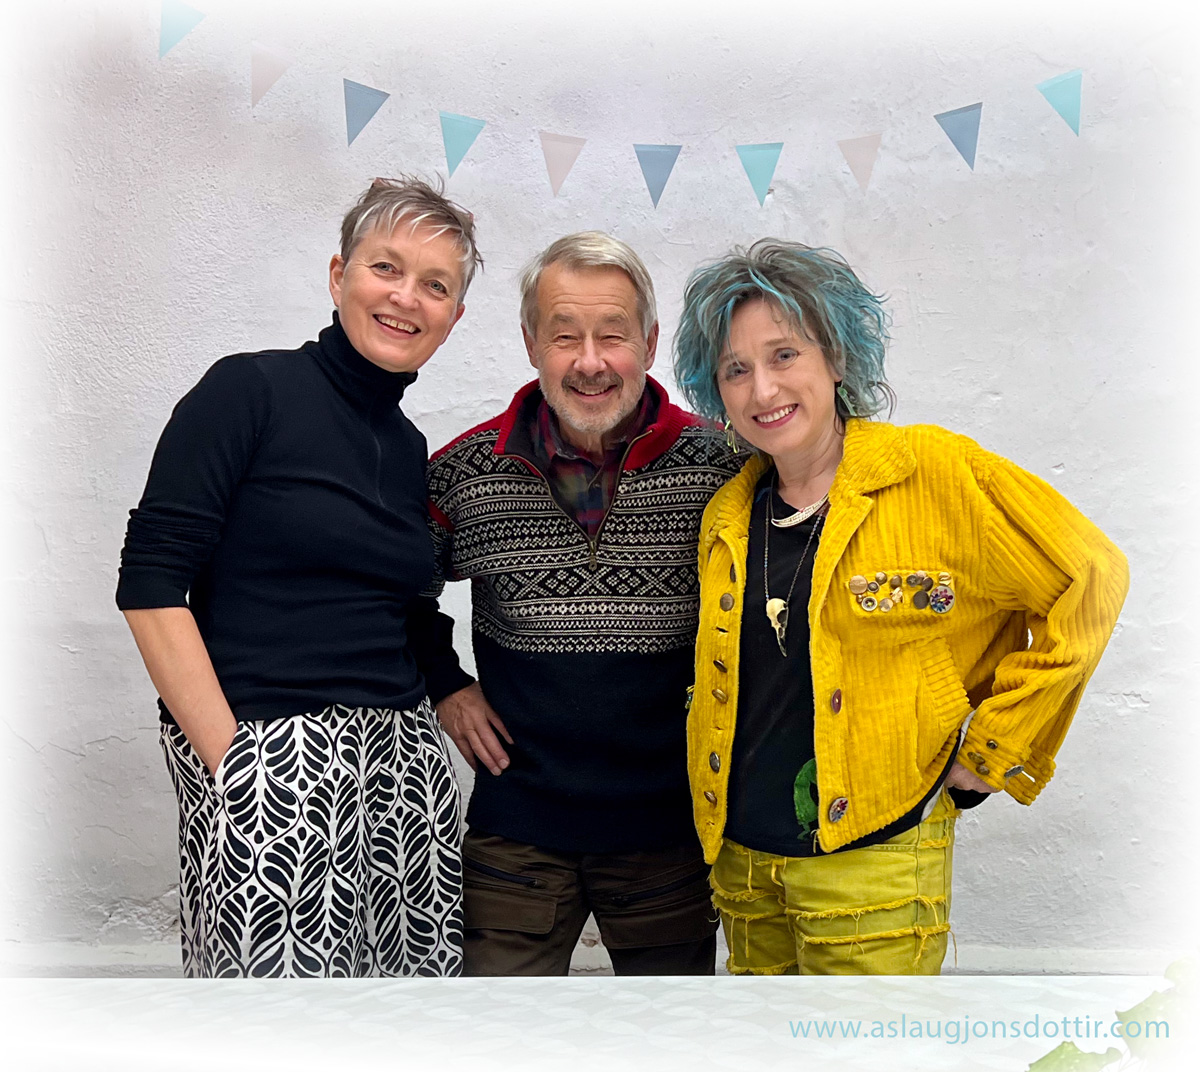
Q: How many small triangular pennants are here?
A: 10